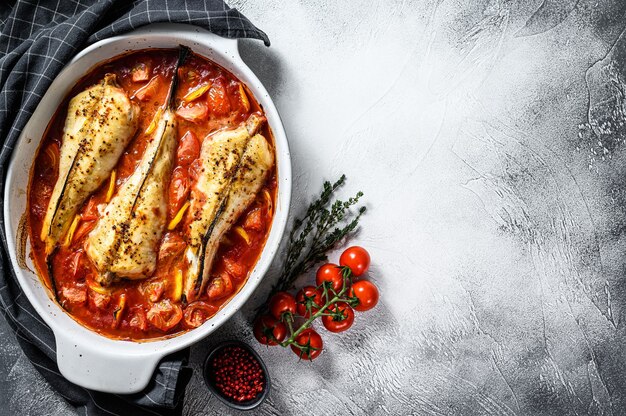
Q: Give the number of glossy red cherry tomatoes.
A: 8